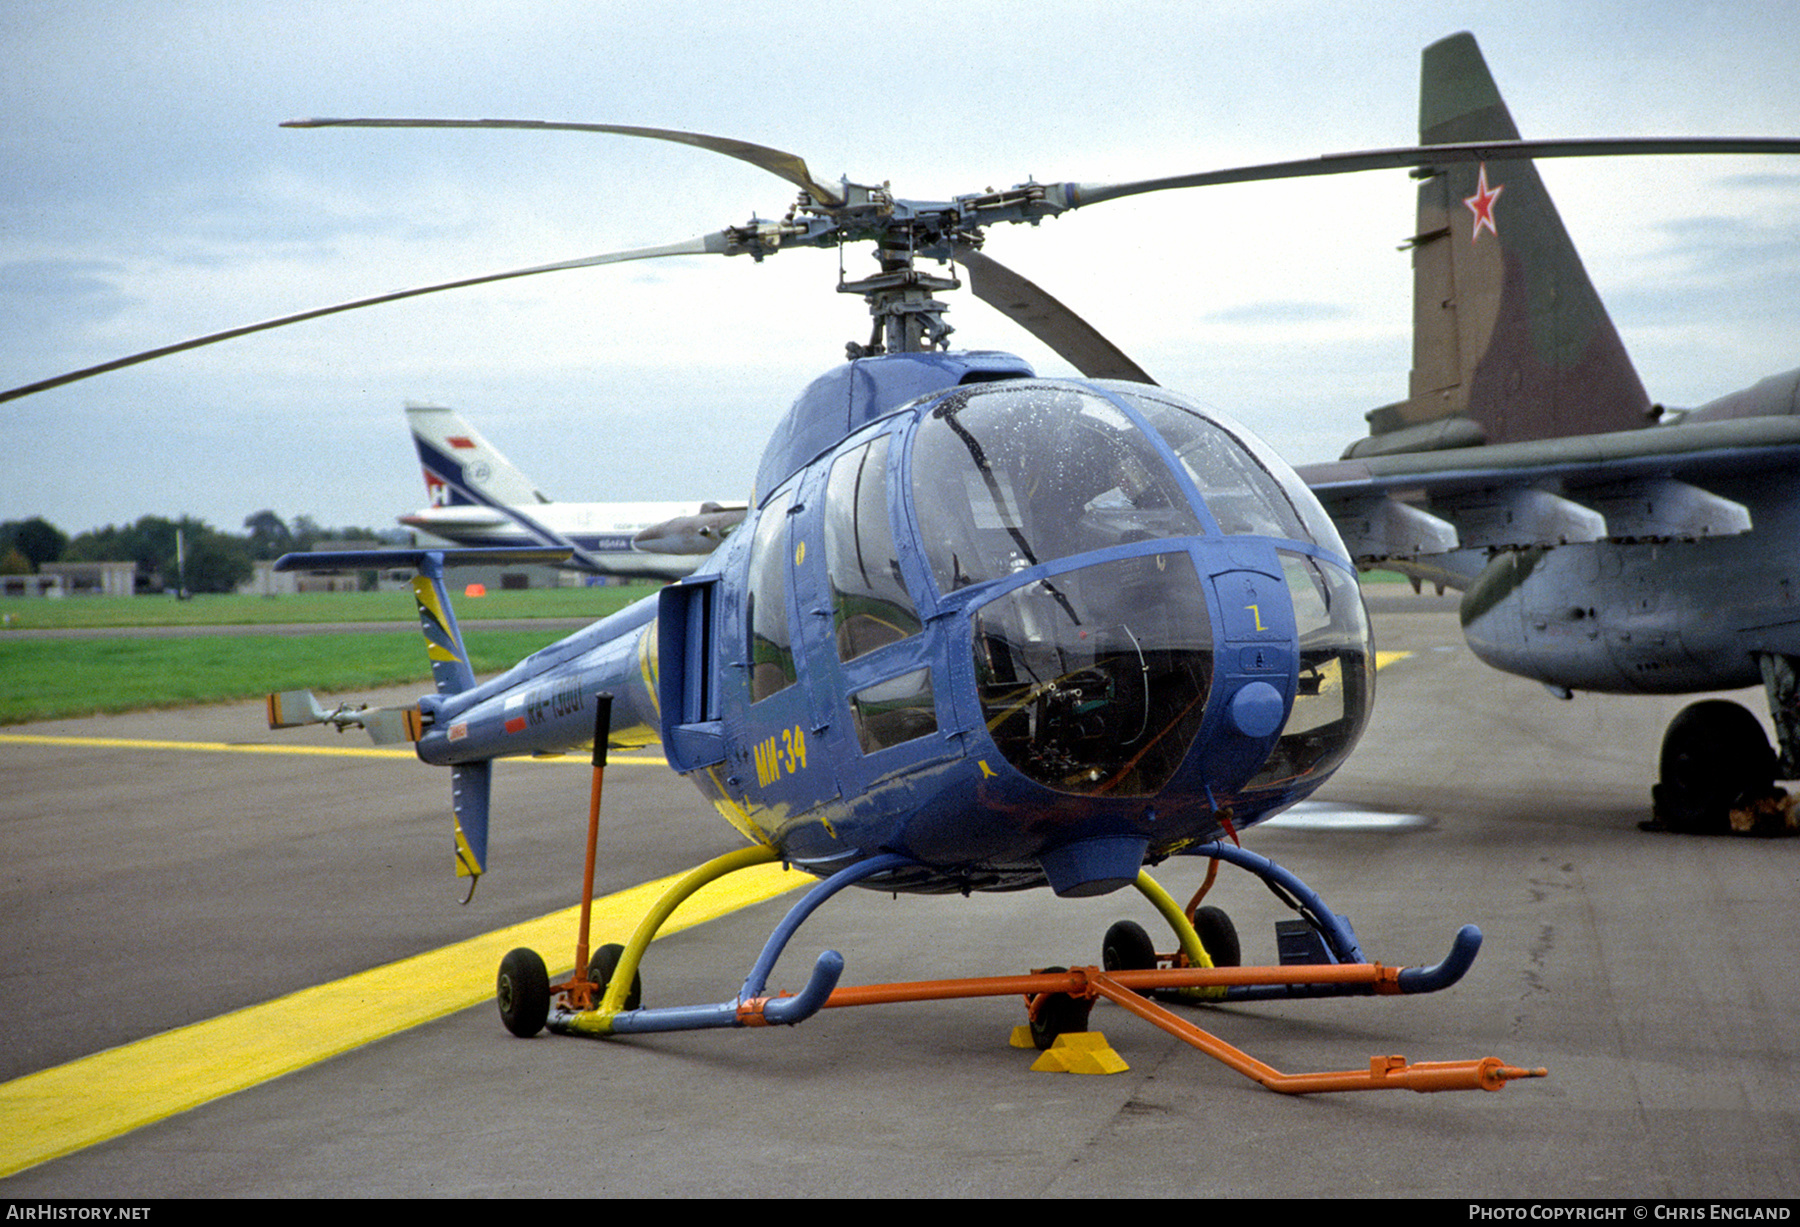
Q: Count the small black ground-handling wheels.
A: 5